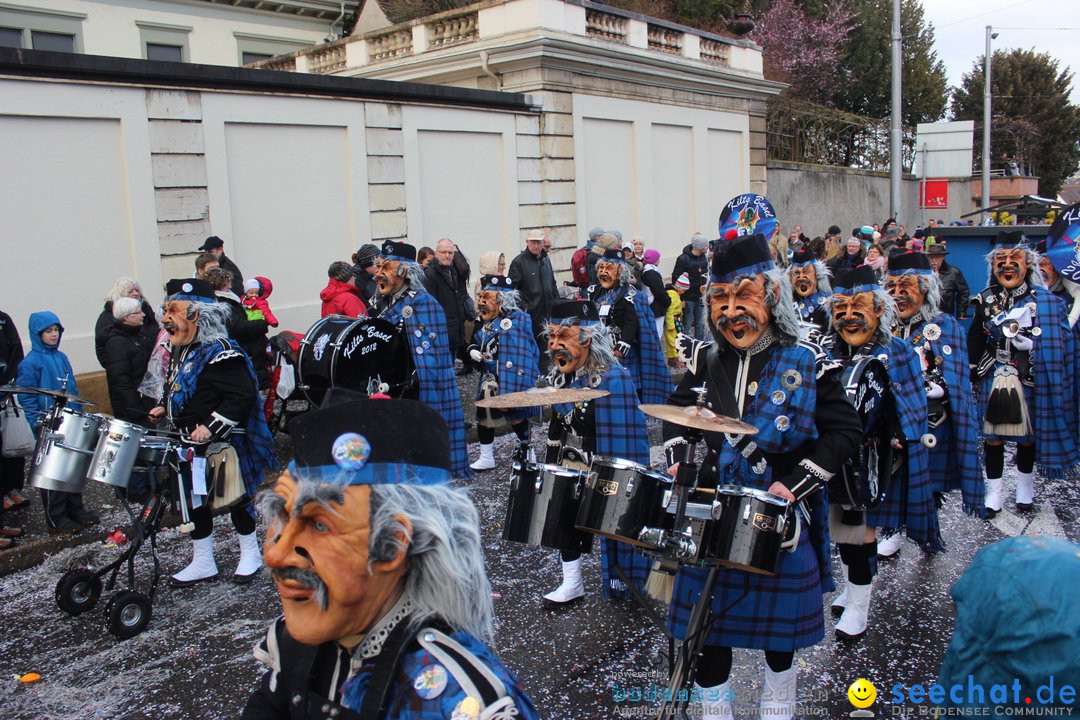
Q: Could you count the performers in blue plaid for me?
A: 12